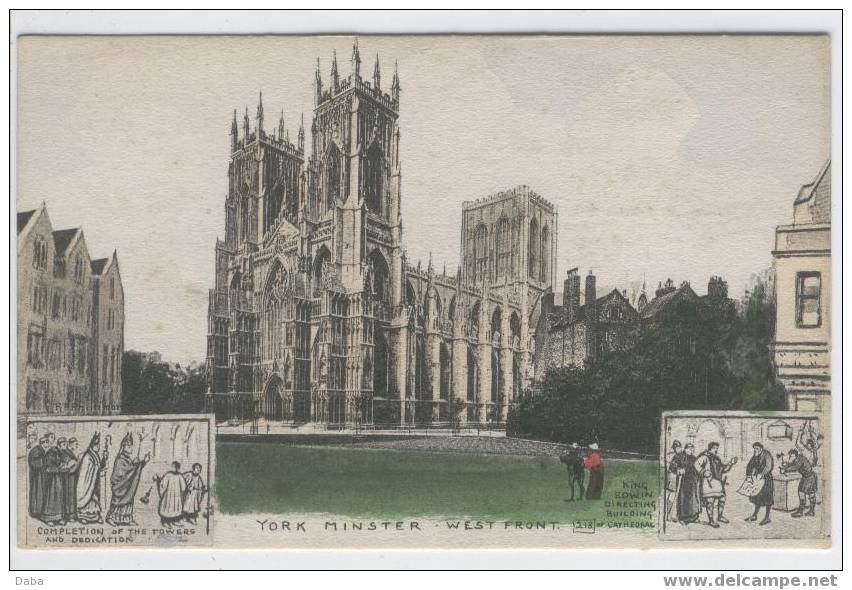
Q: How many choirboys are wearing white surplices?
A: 2